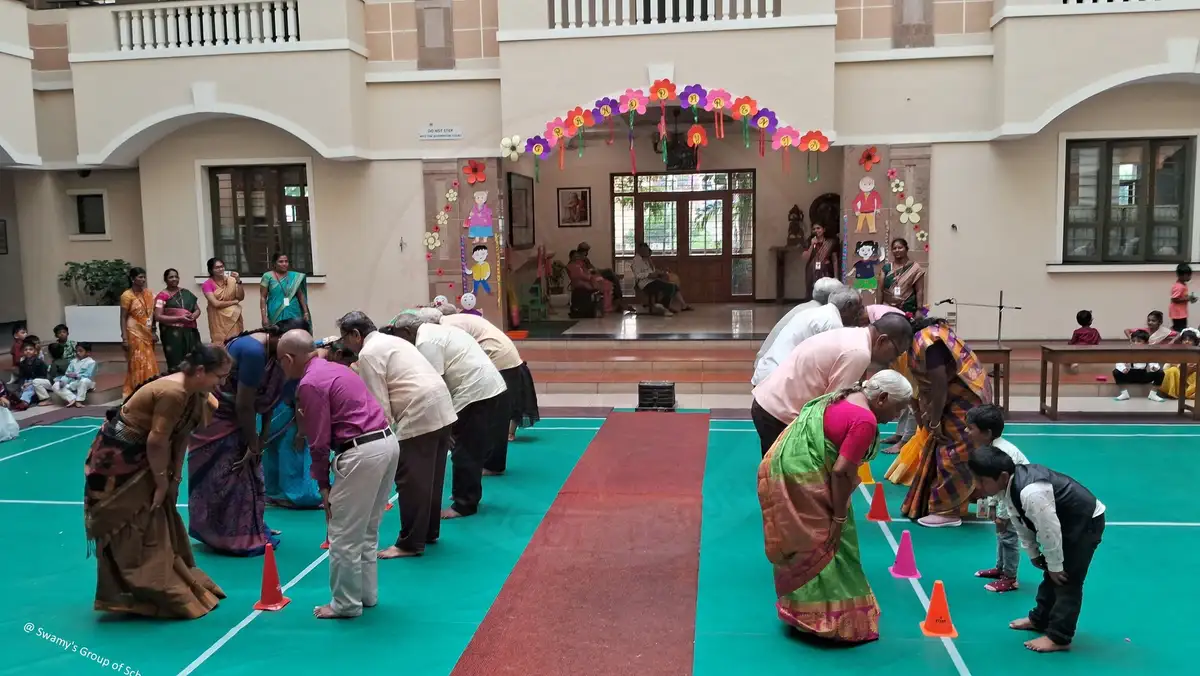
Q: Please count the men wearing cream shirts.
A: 3